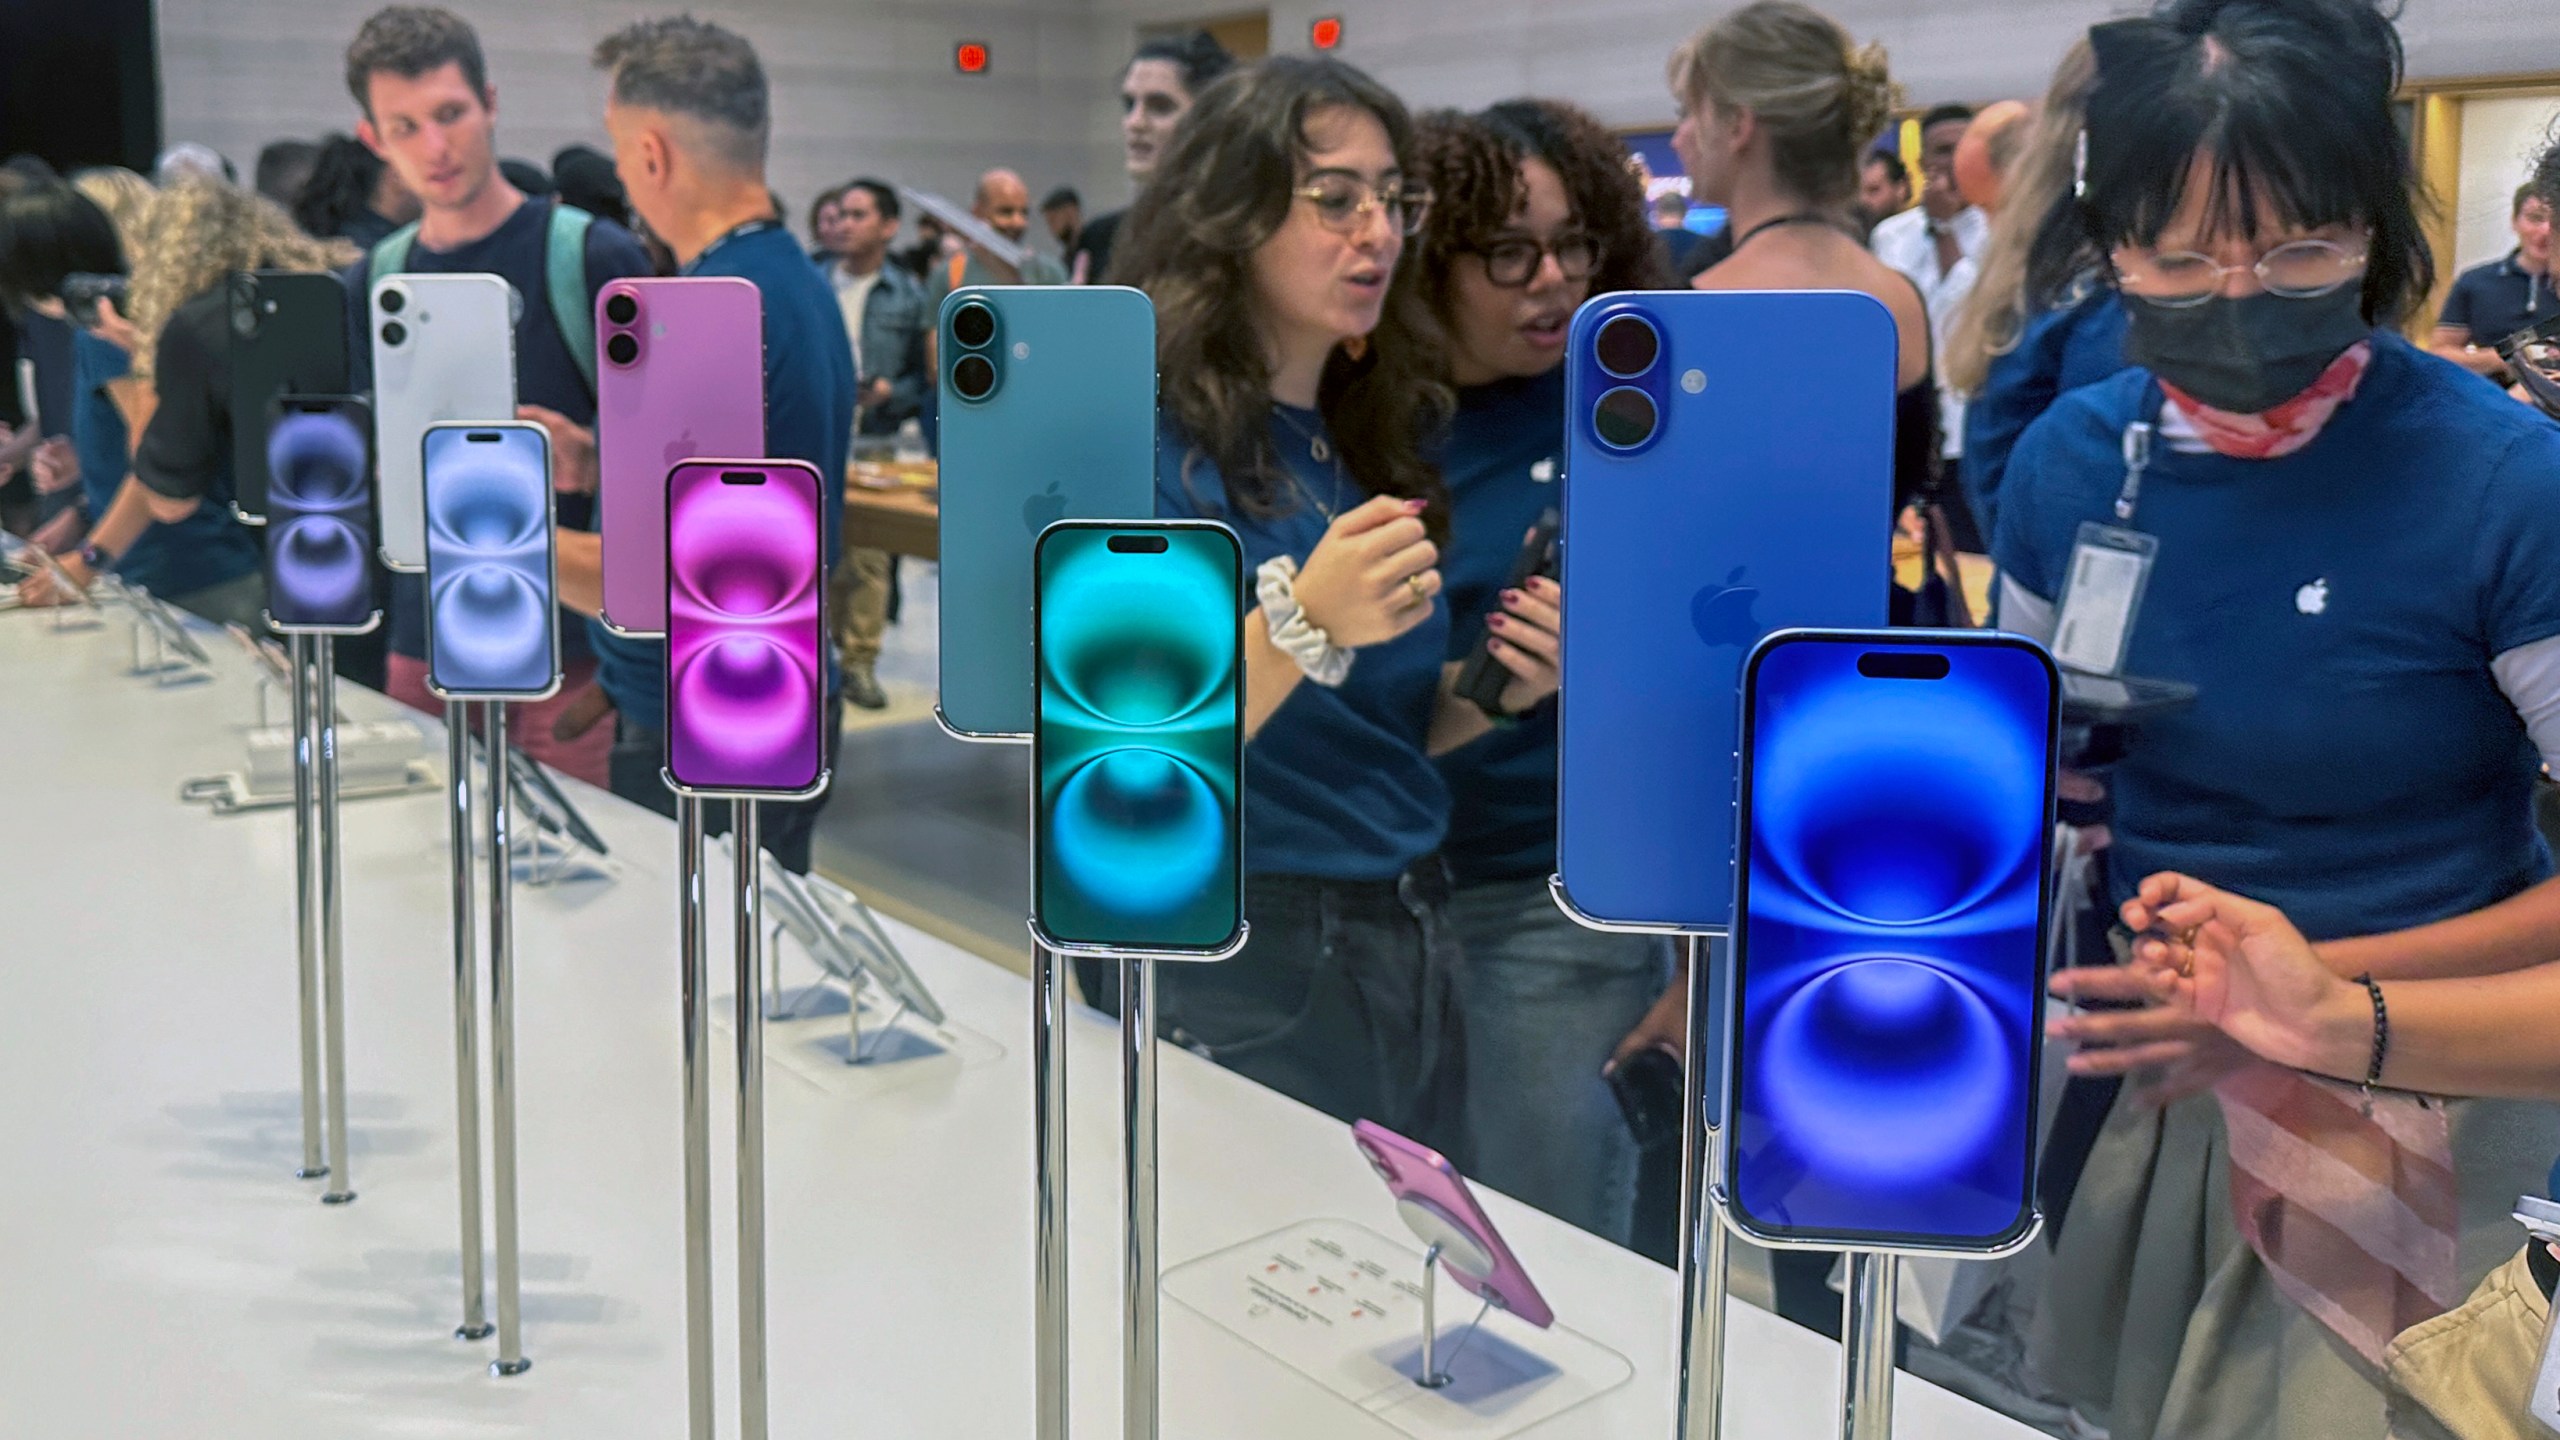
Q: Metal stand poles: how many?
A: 10